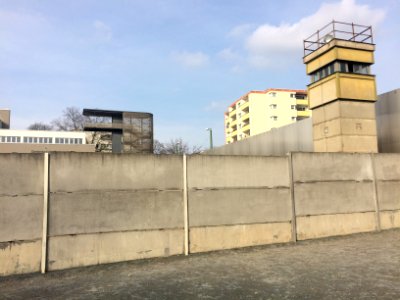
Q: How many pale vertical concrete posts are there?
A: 4